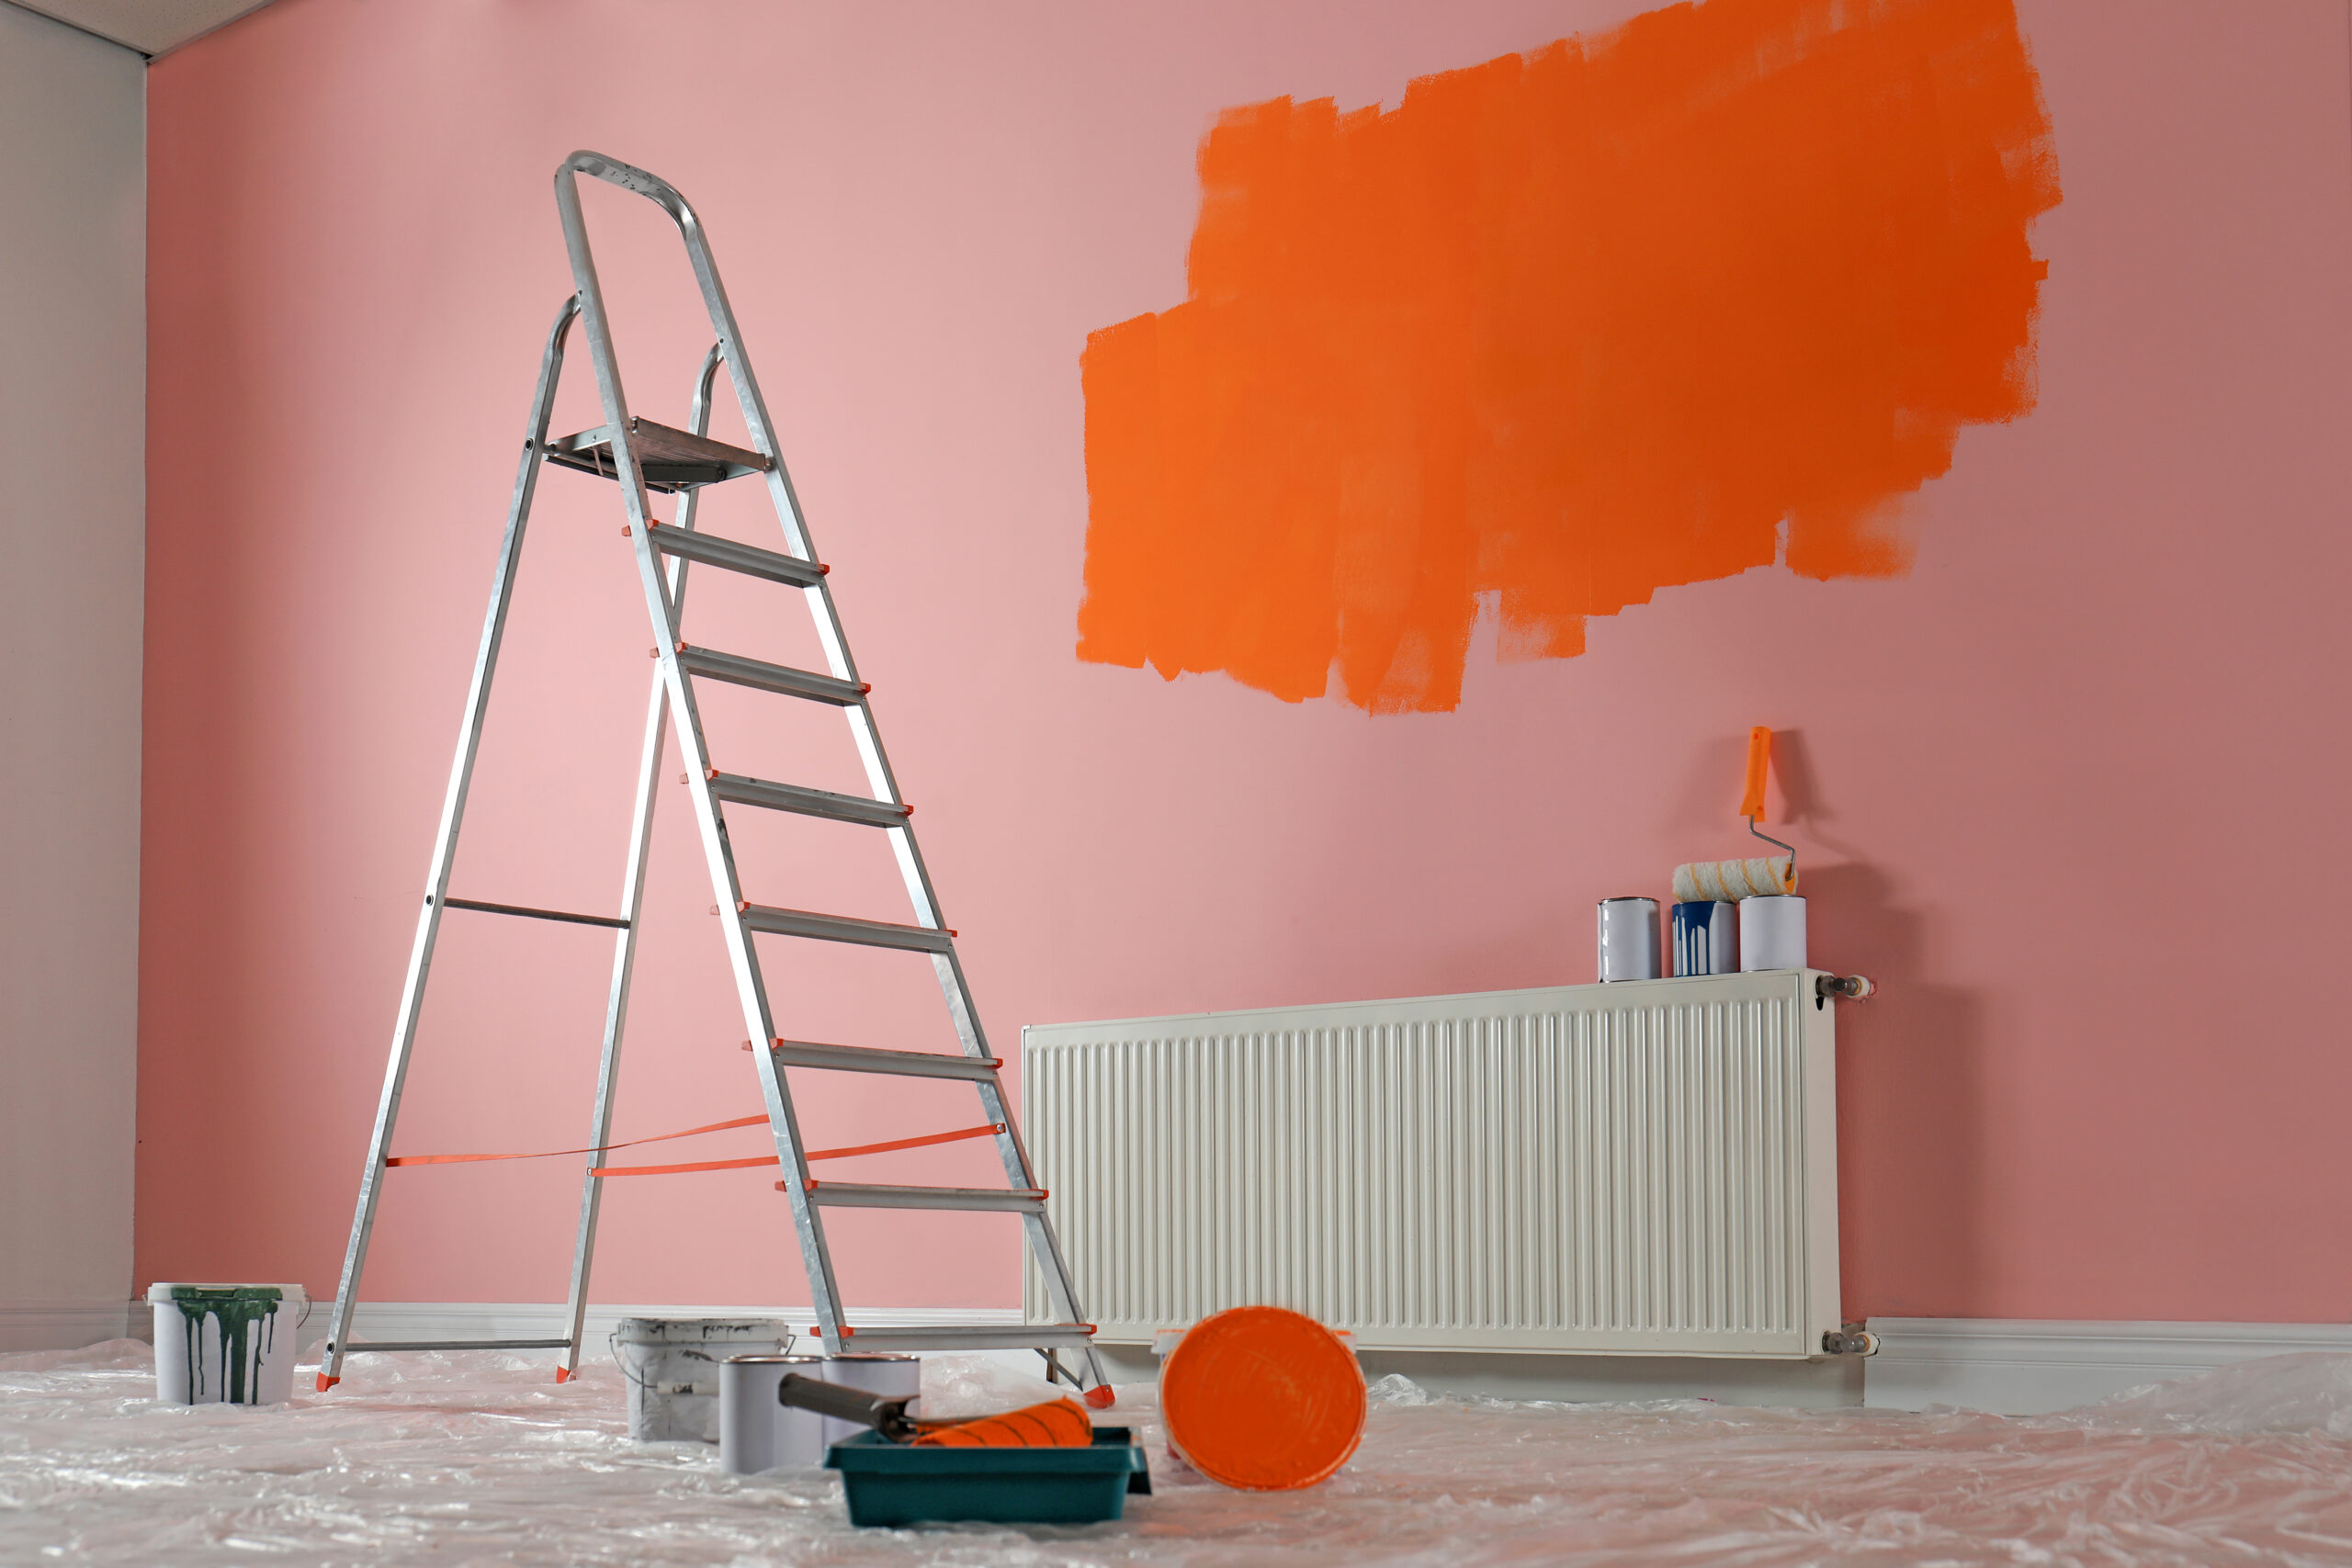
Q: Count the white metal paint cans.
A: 5